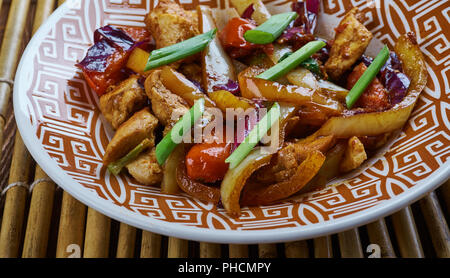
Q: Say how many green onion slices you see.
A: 6